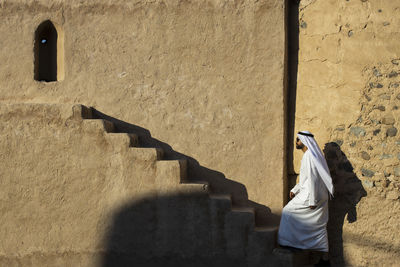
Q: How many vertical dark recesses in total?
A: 2